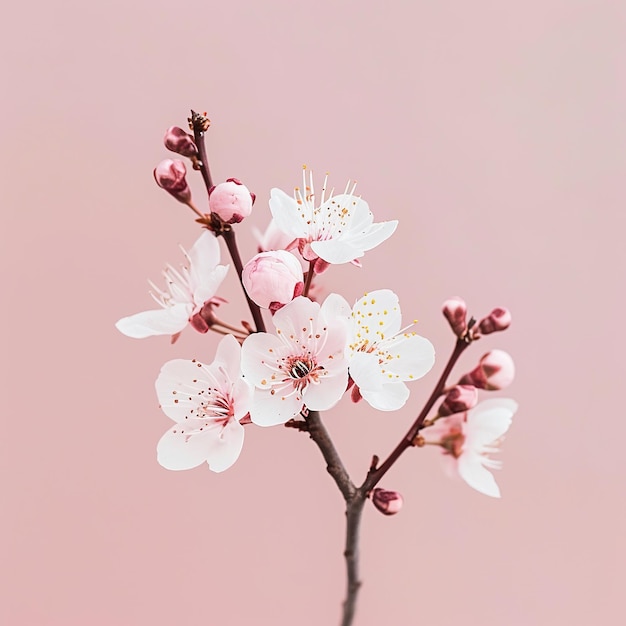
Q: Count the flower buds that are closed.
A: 9